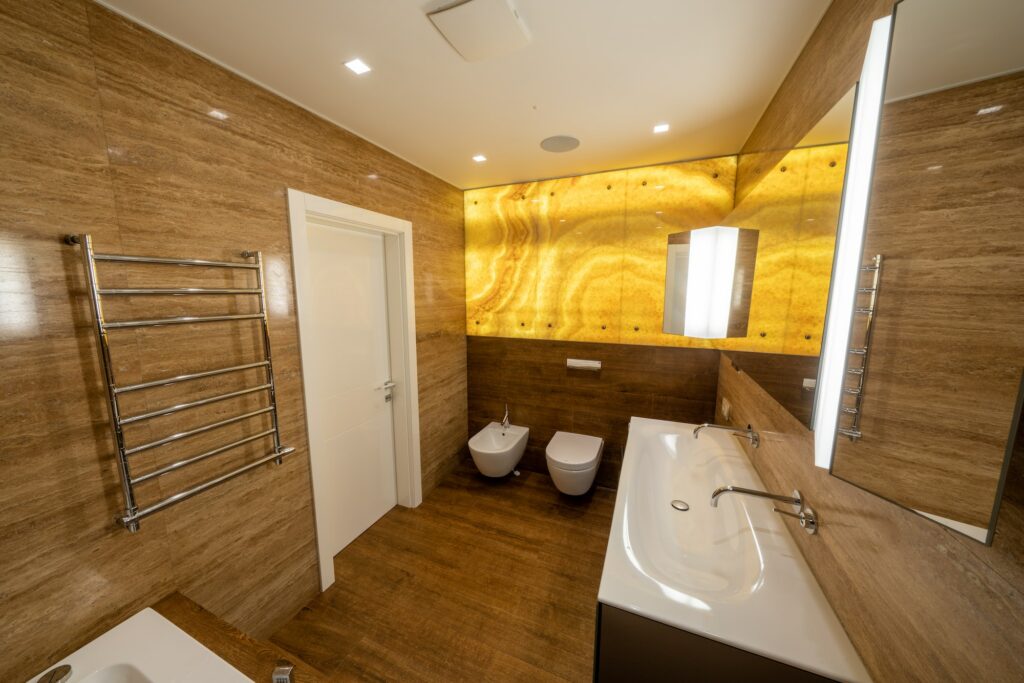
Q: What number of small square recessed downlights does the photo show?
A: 3